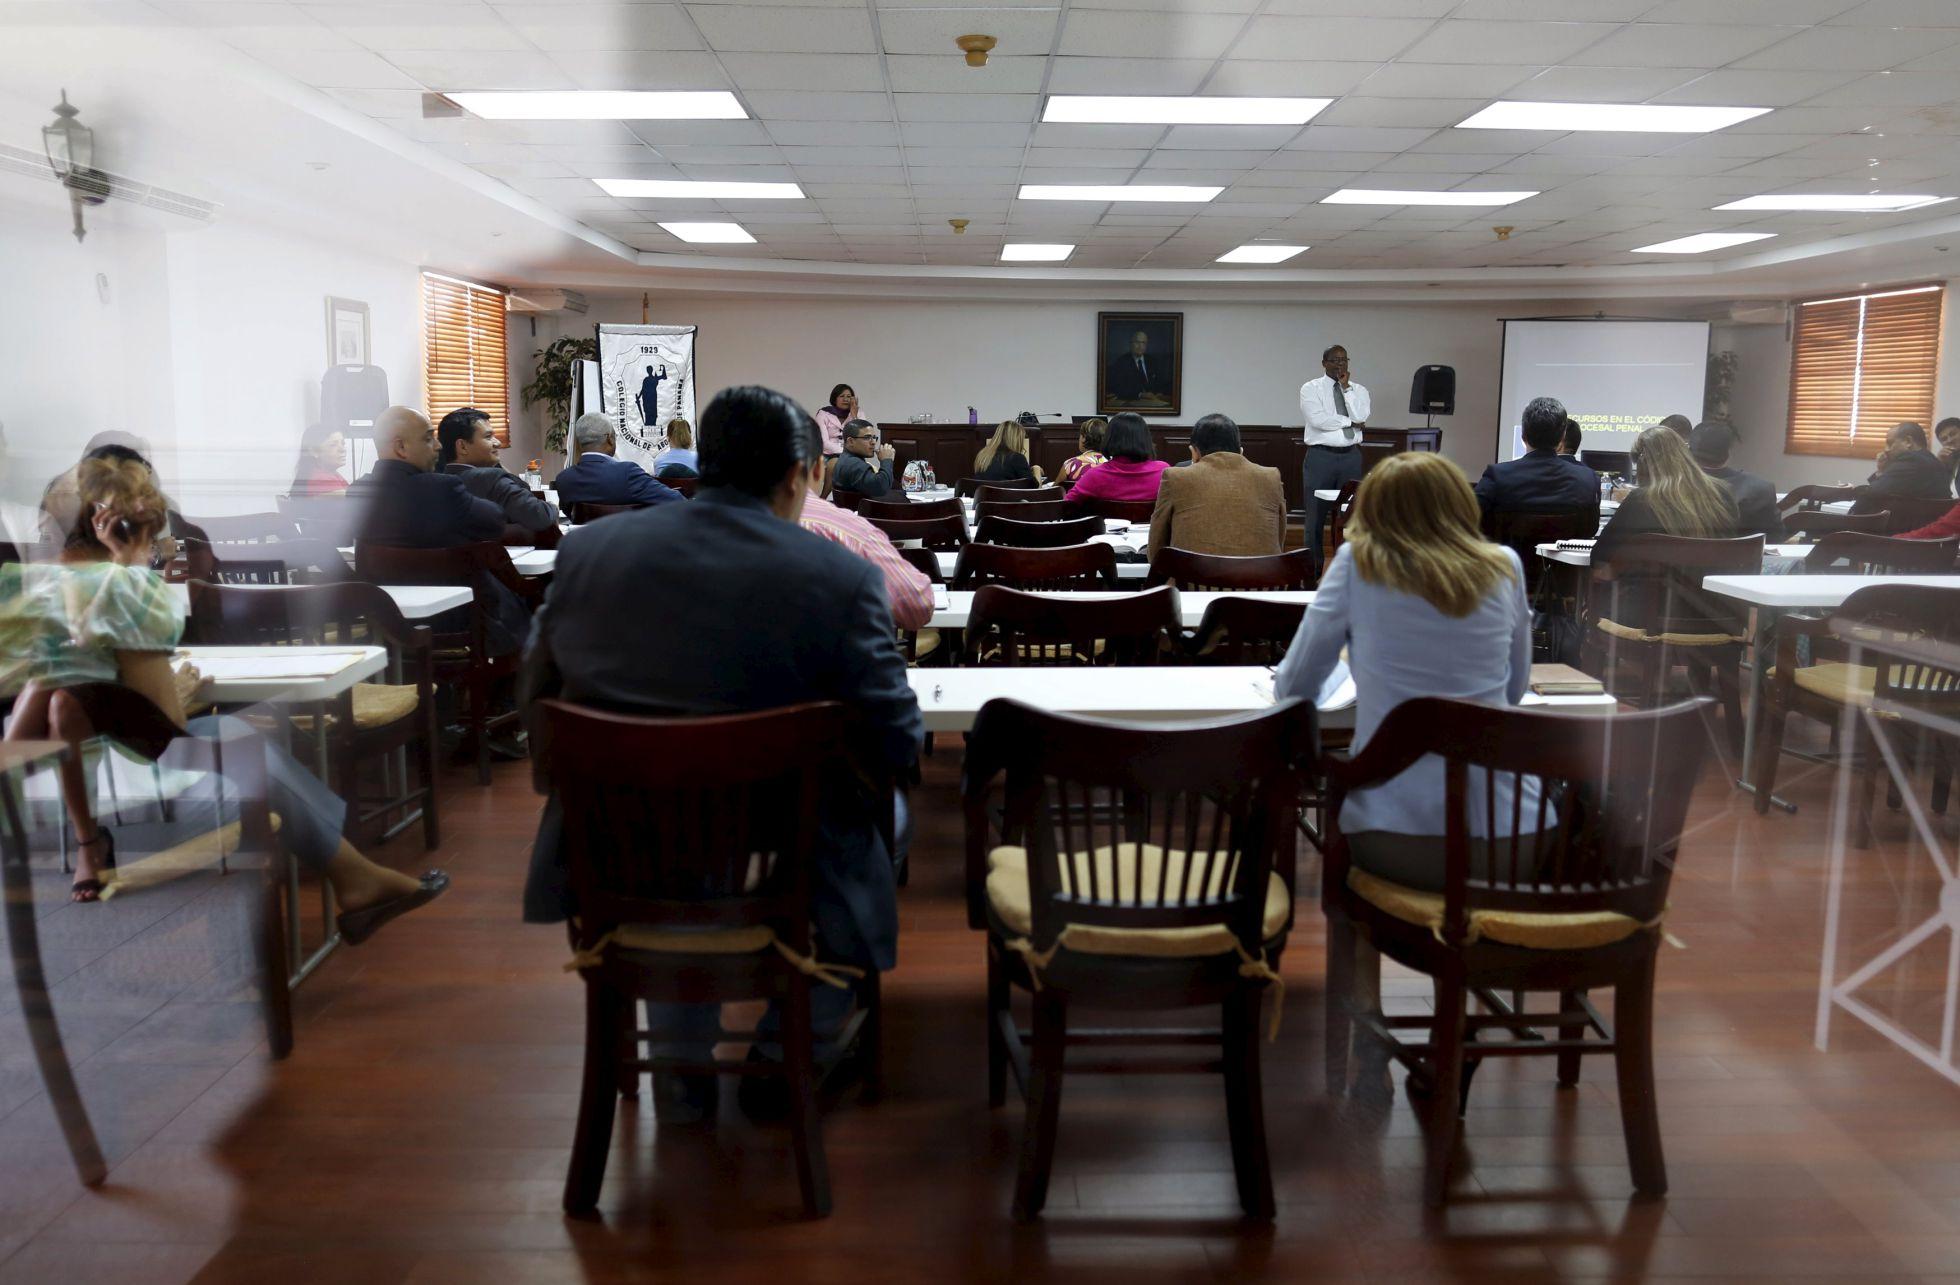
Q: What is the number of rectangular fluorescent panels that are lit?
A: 11